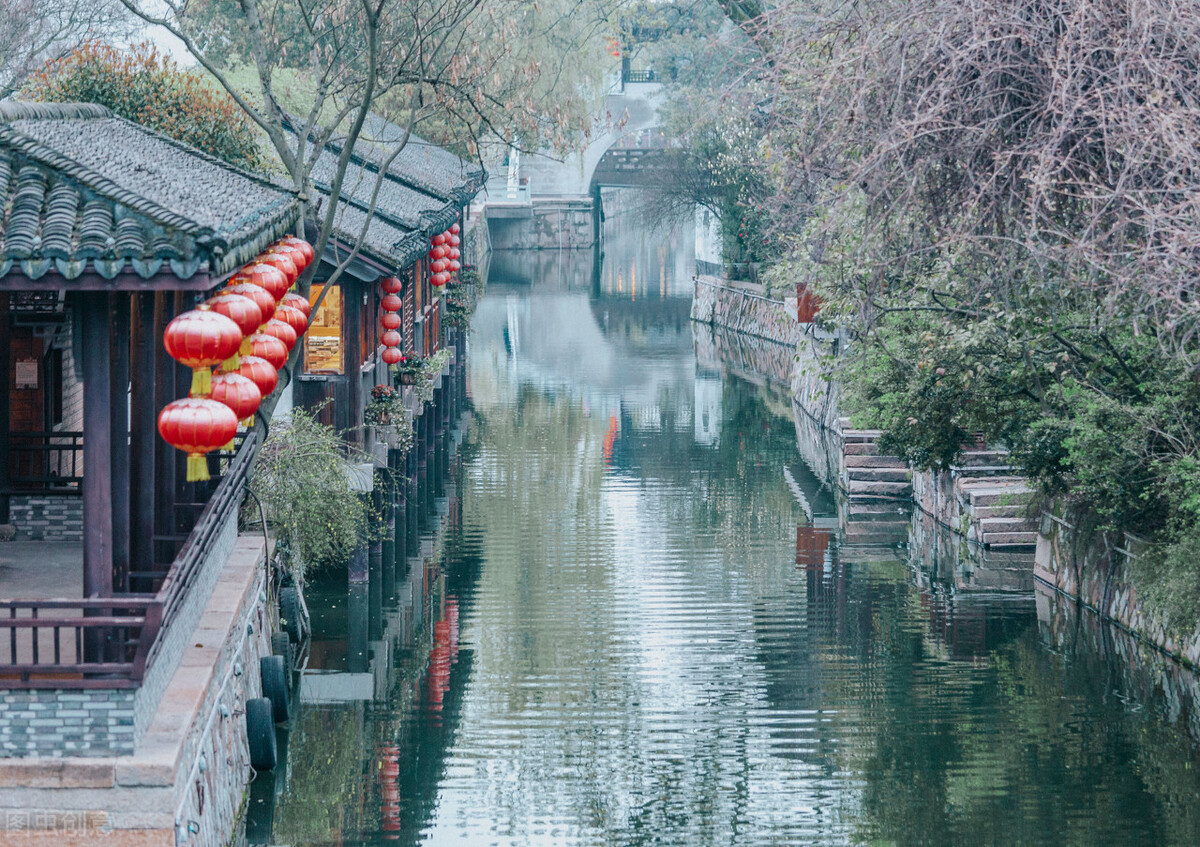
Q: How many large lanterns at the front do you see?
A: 14